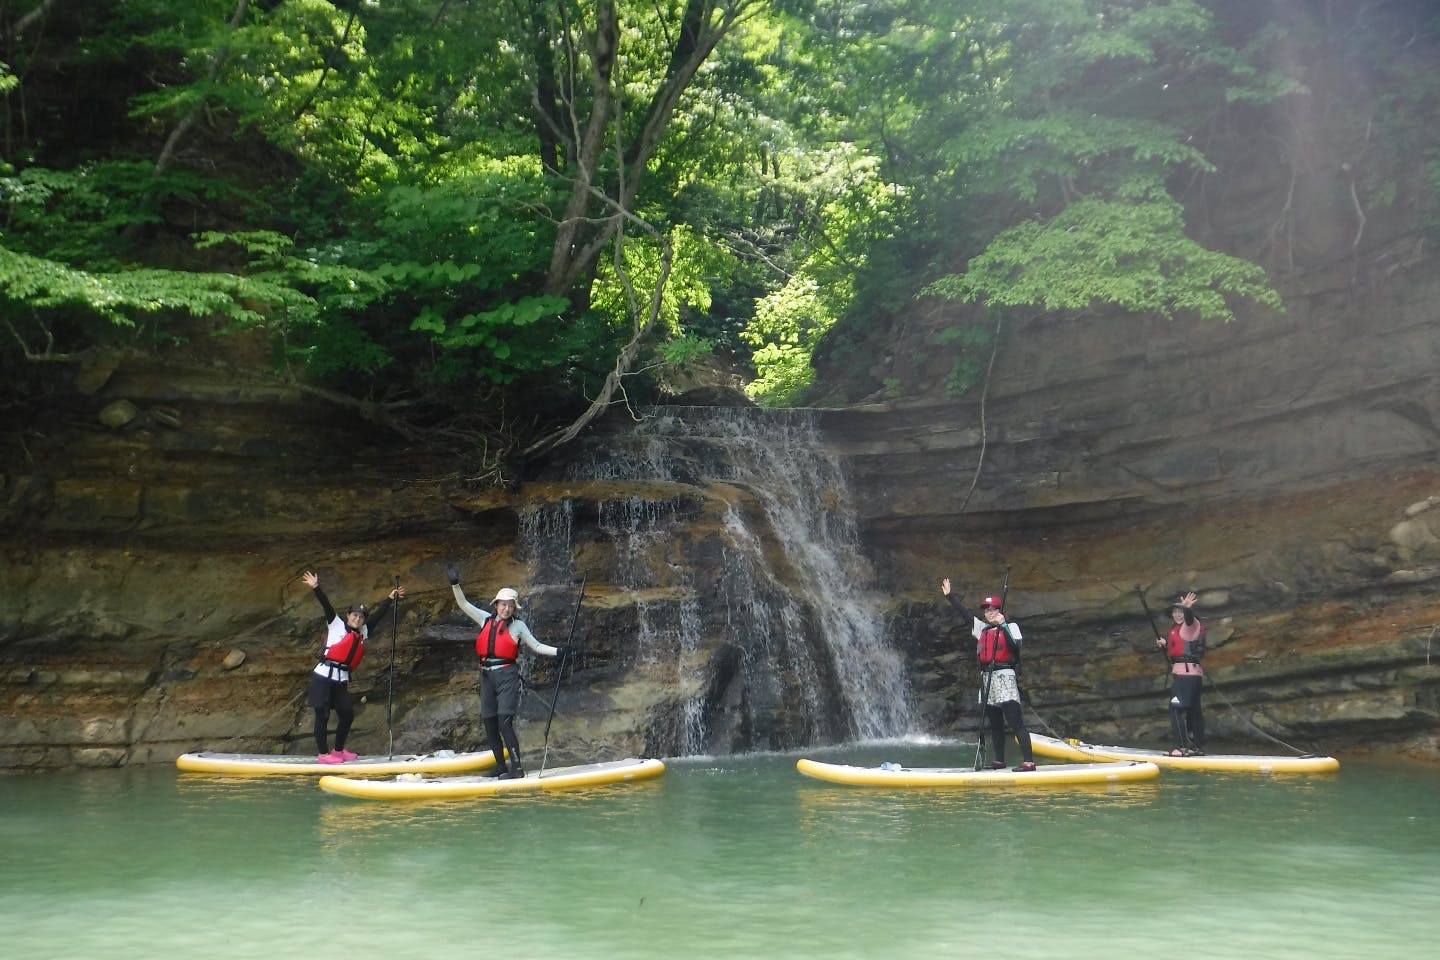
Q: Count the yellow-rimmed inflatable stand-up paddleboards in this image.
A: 4